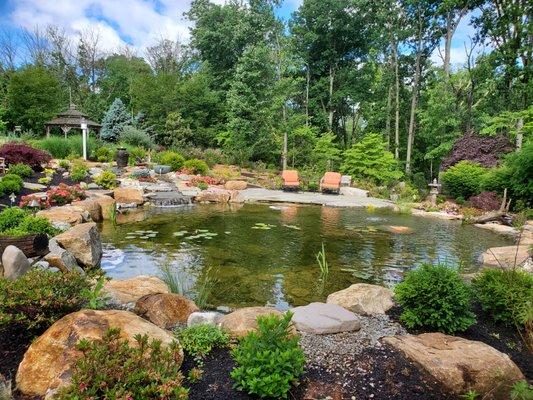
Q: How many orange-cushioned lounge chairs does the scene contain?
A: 2